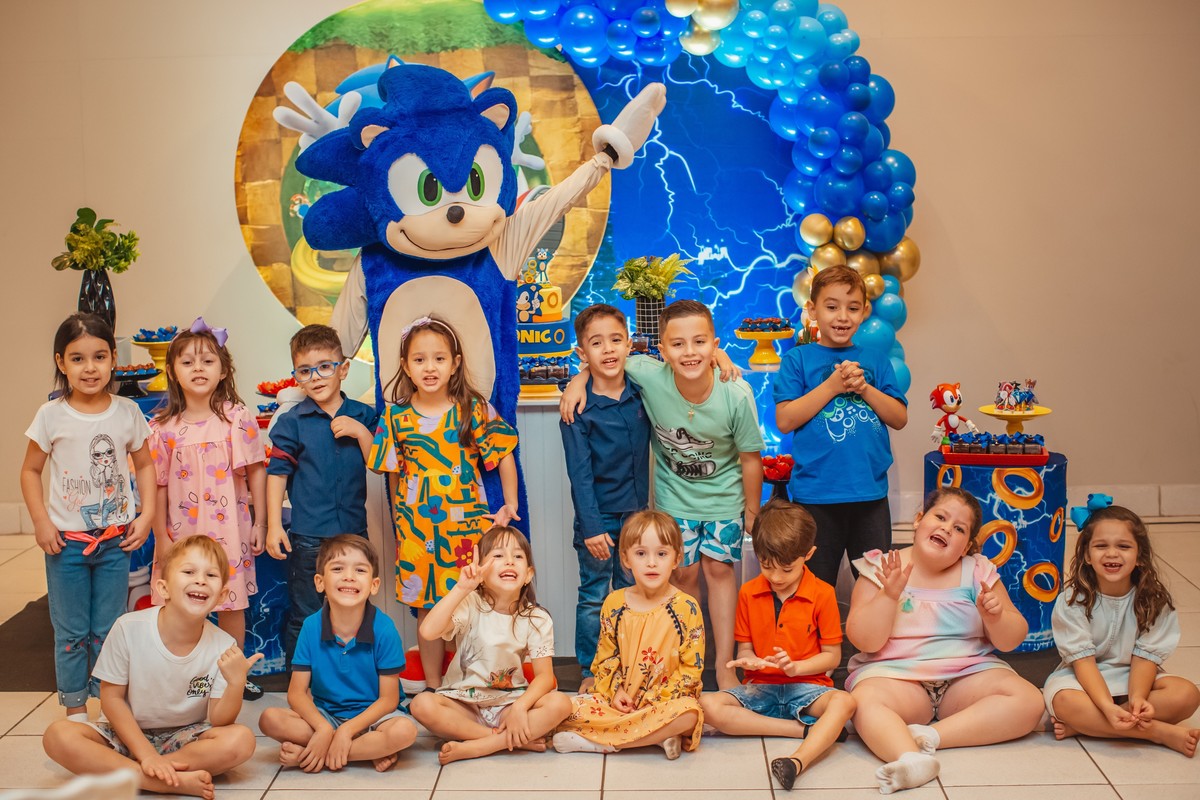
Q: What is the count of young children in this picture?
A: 14